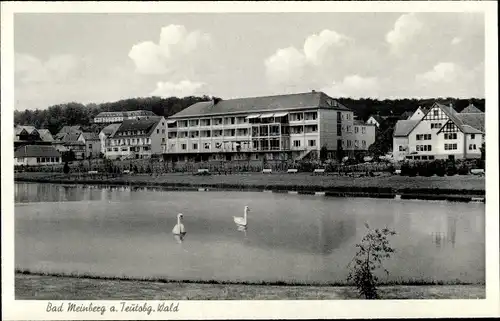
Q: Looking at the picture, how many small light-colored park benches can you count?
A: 8